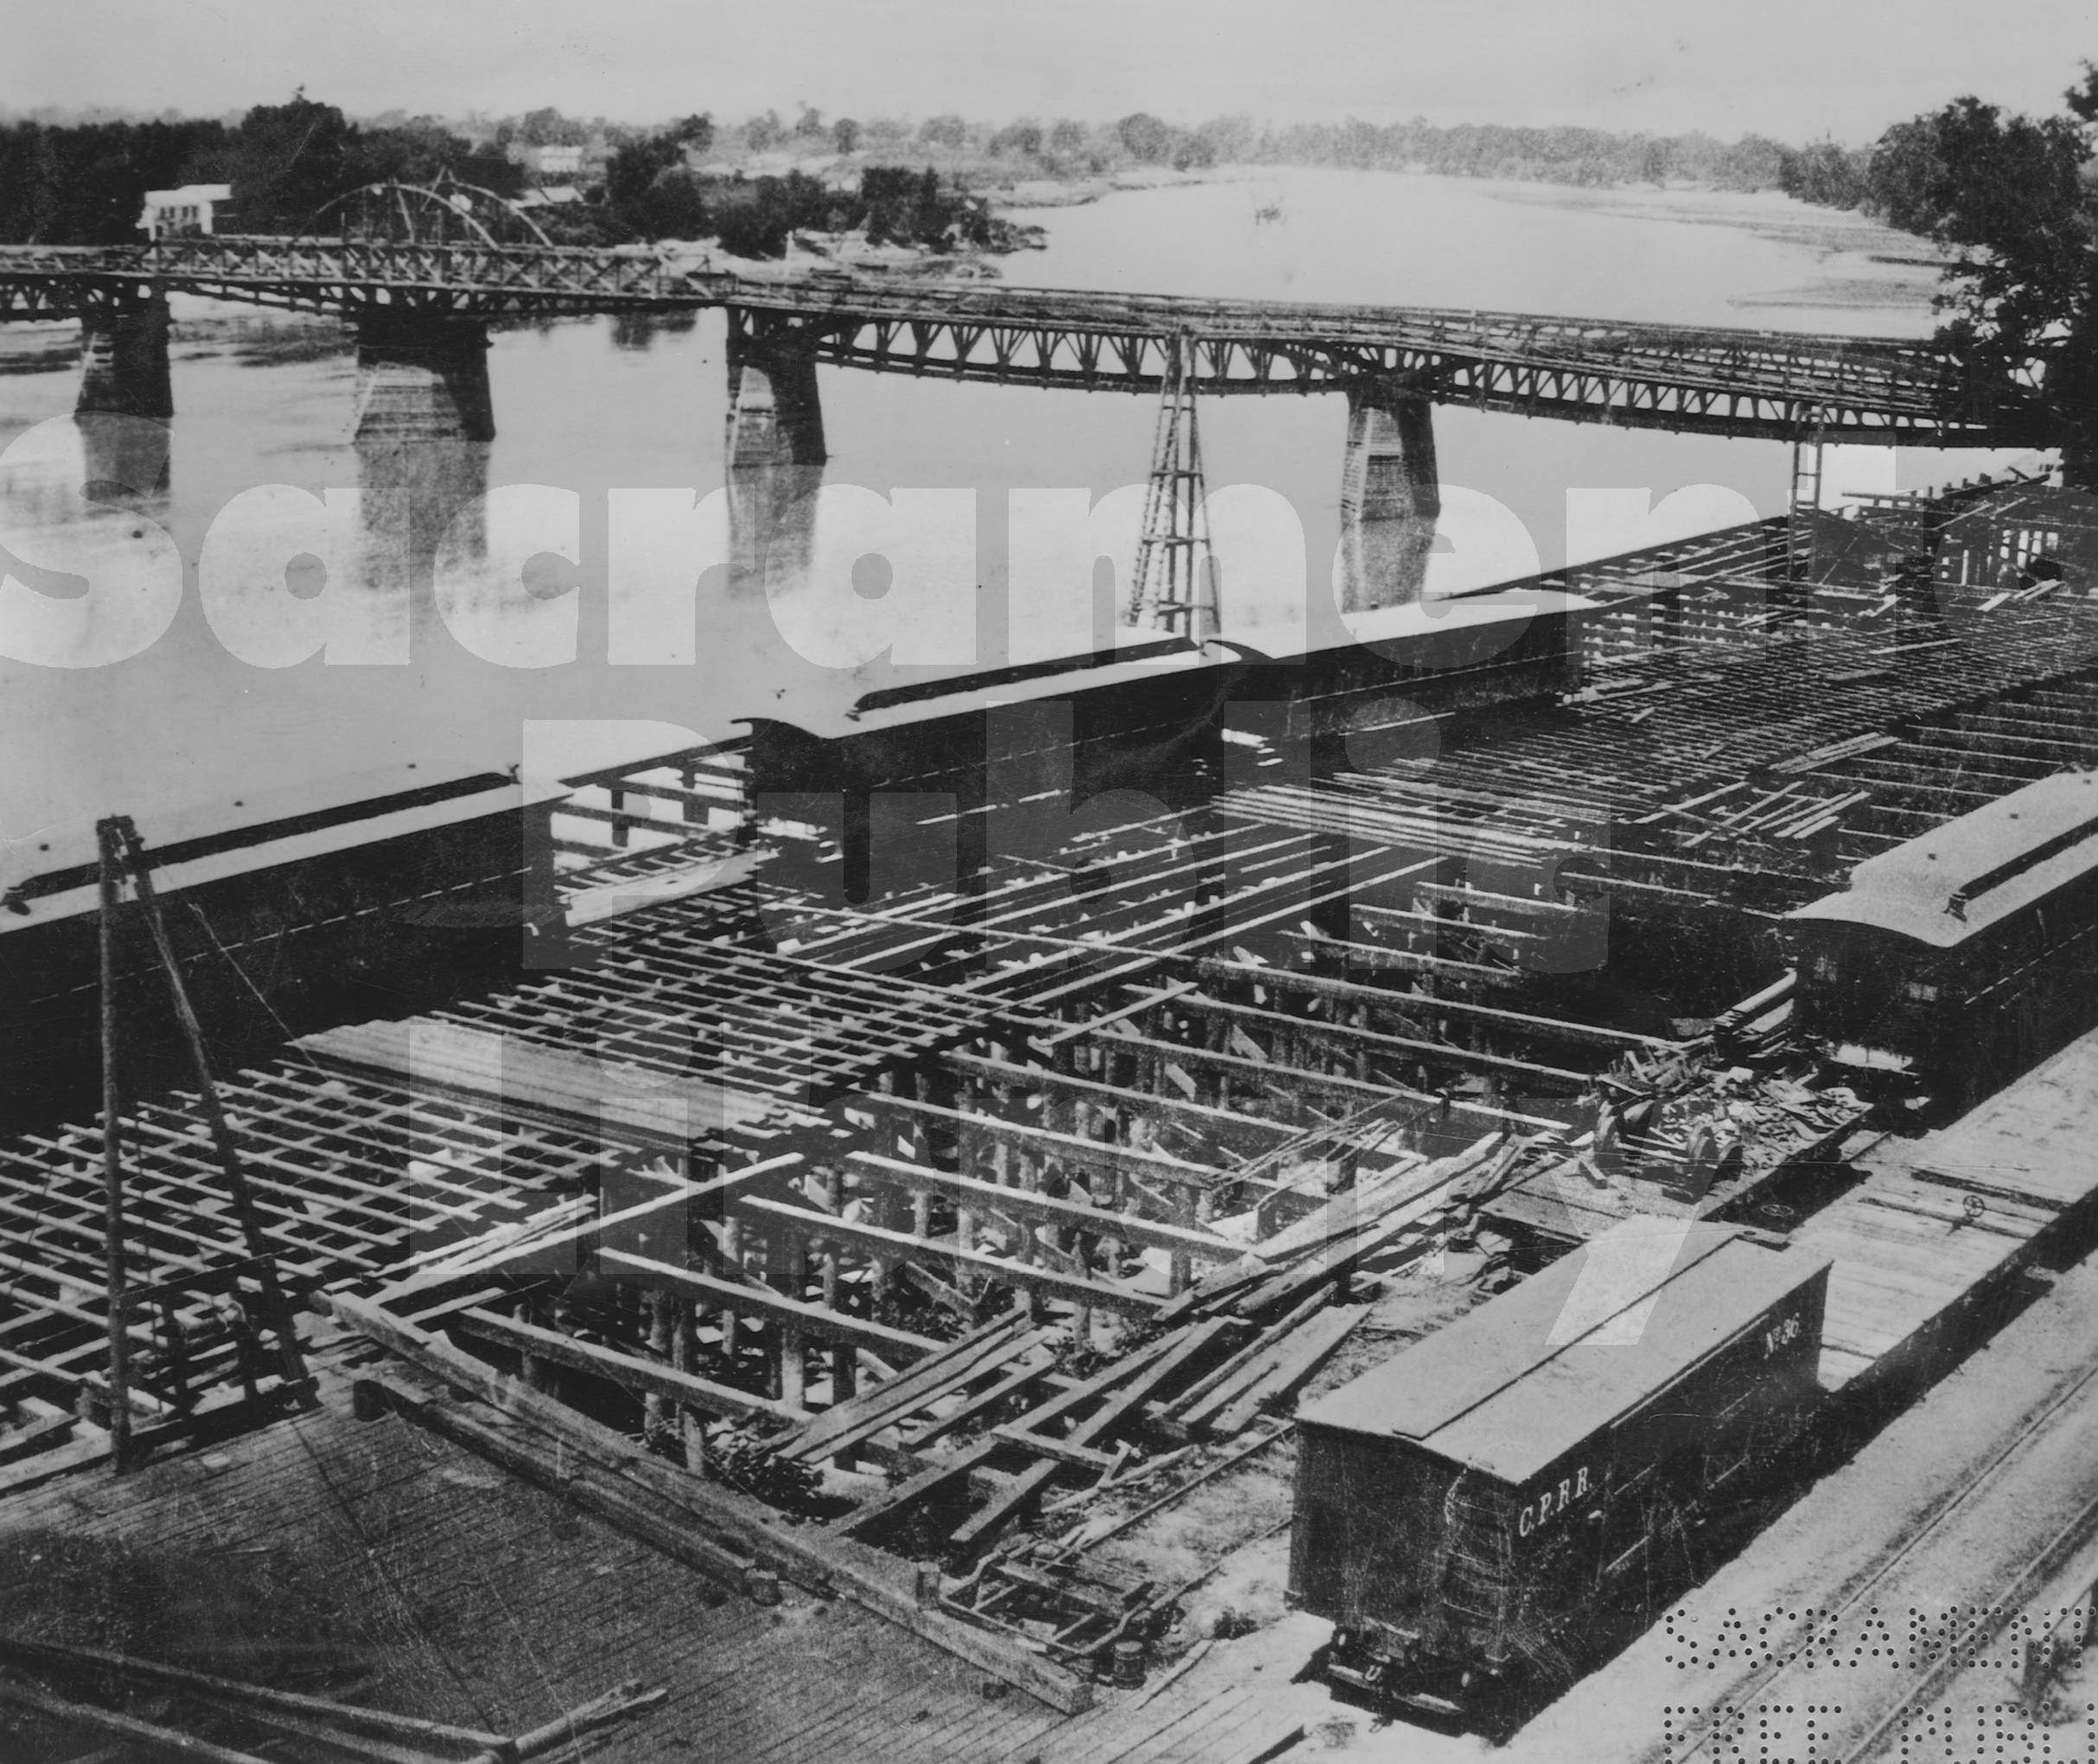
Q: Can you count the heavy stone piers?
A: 4